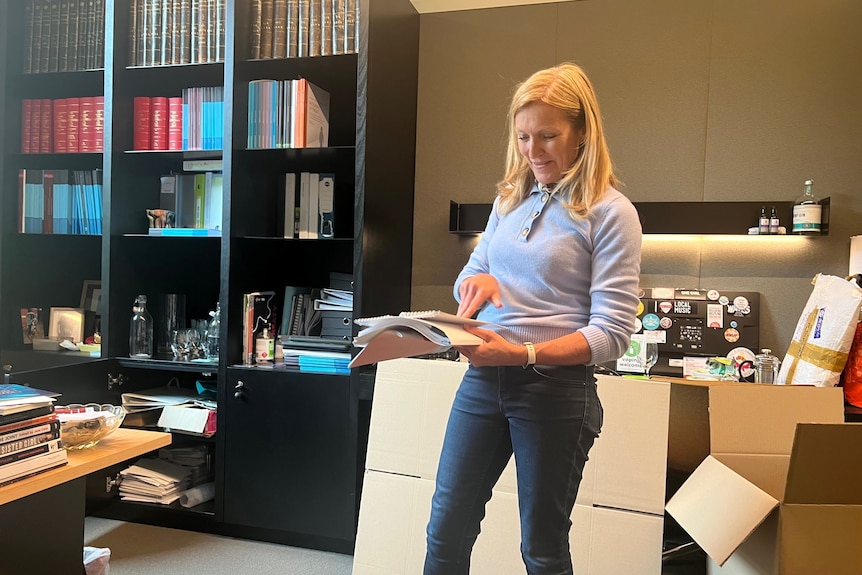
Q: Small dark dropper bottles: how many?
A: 2